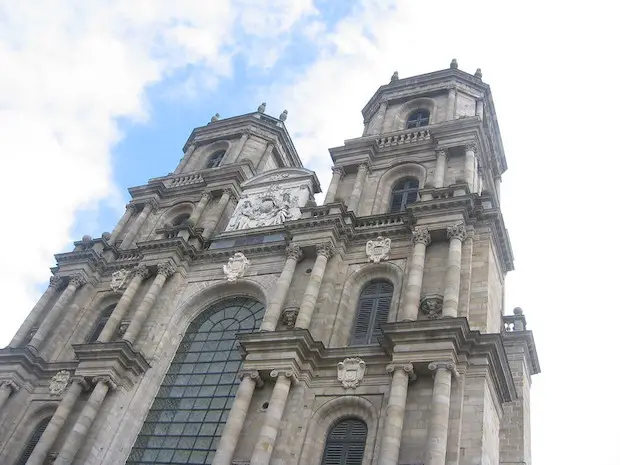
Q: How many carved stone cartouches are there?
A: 5